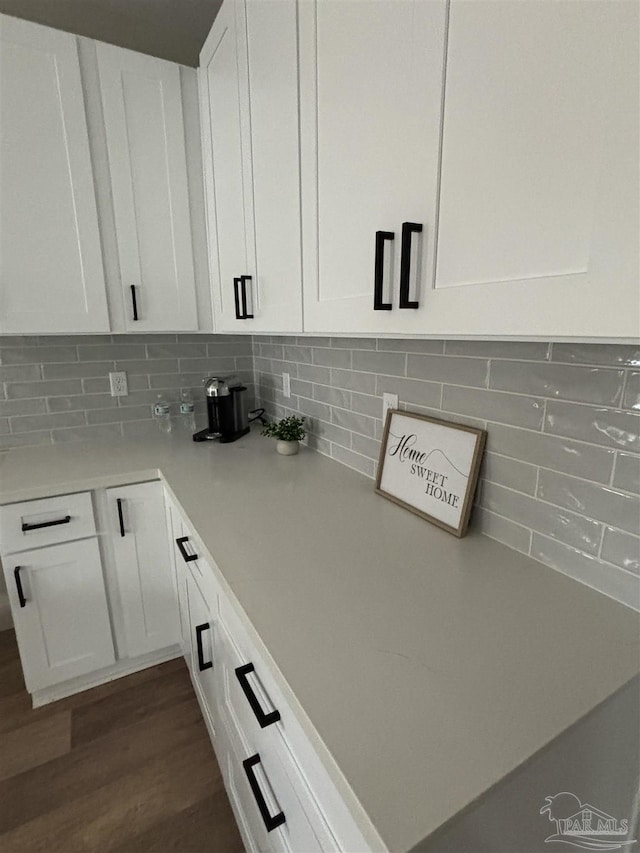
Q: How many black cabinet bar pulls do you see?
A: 12